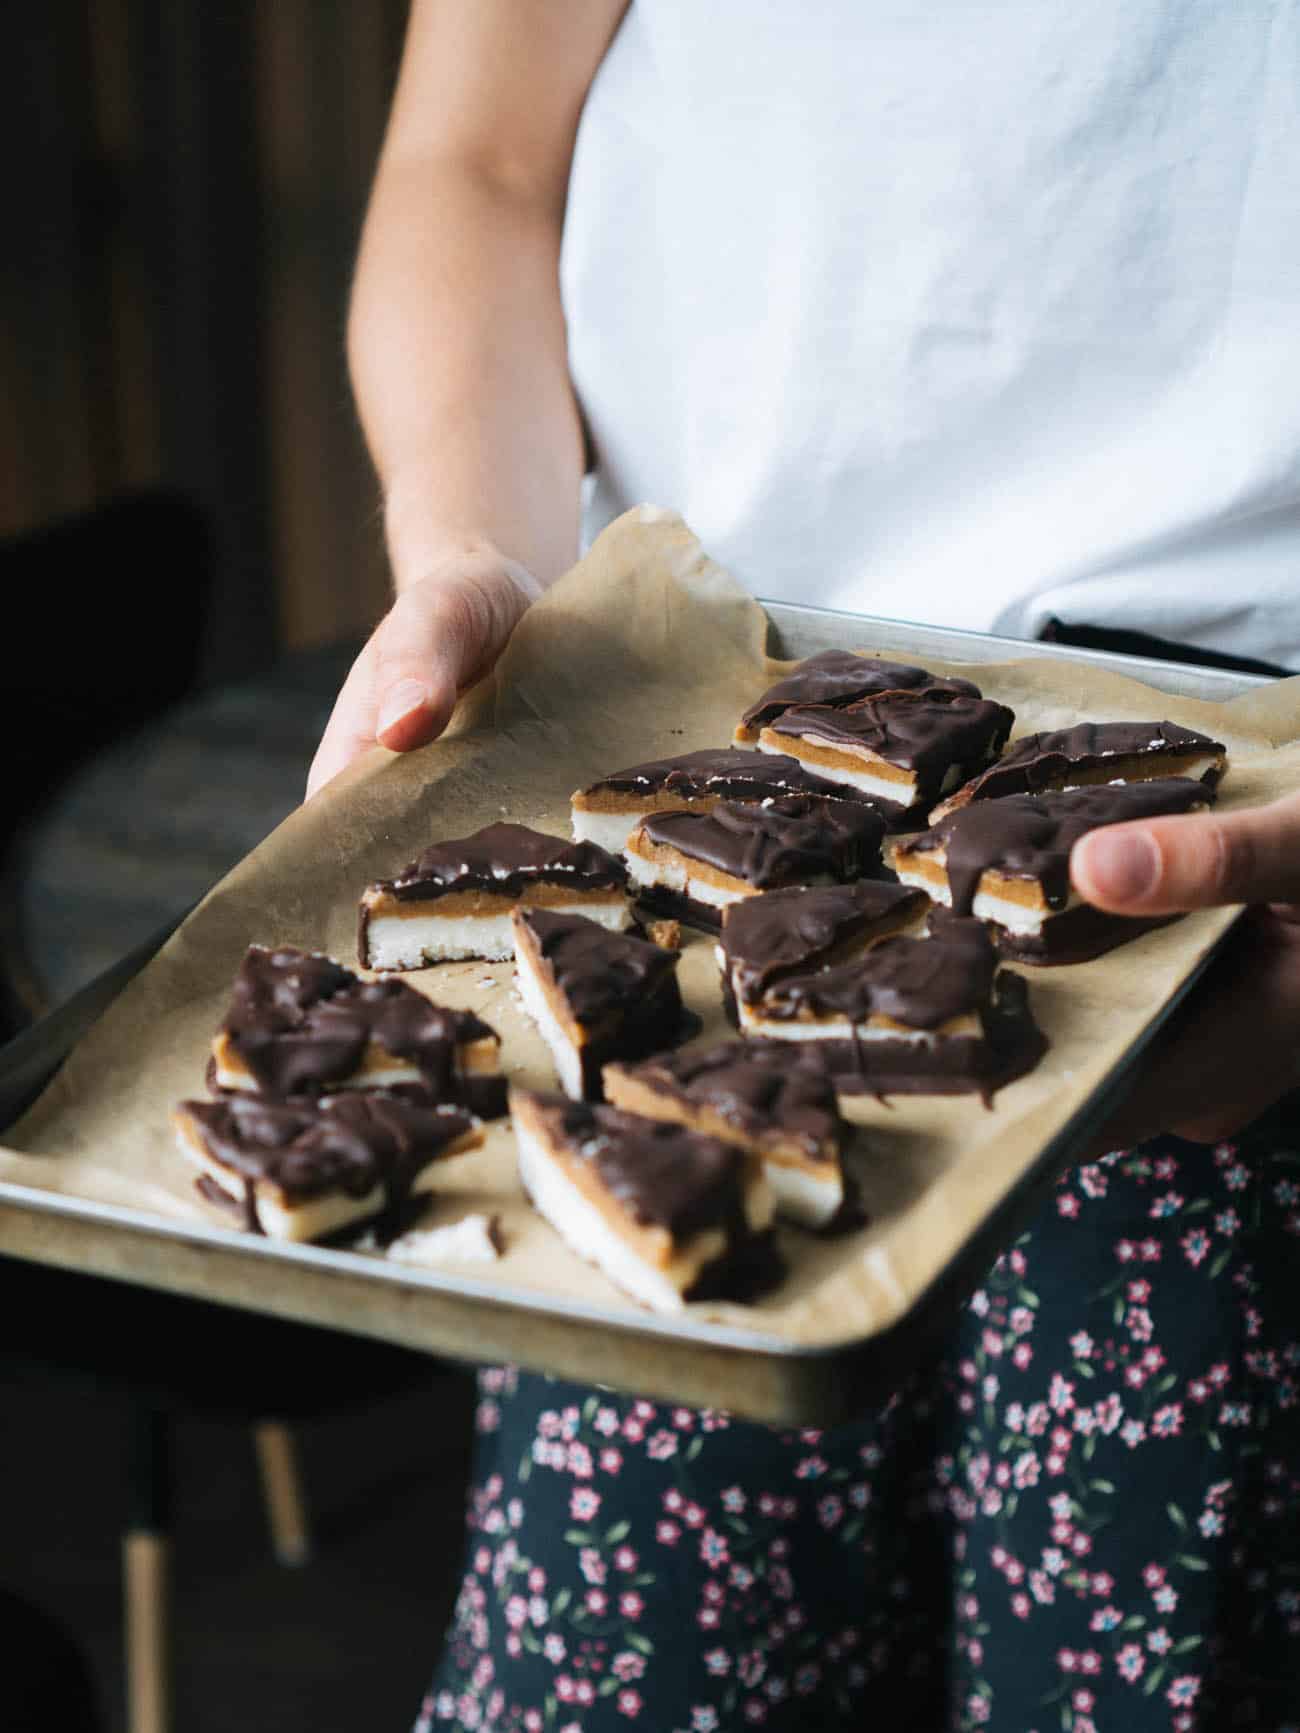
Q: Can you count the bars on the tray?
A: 14